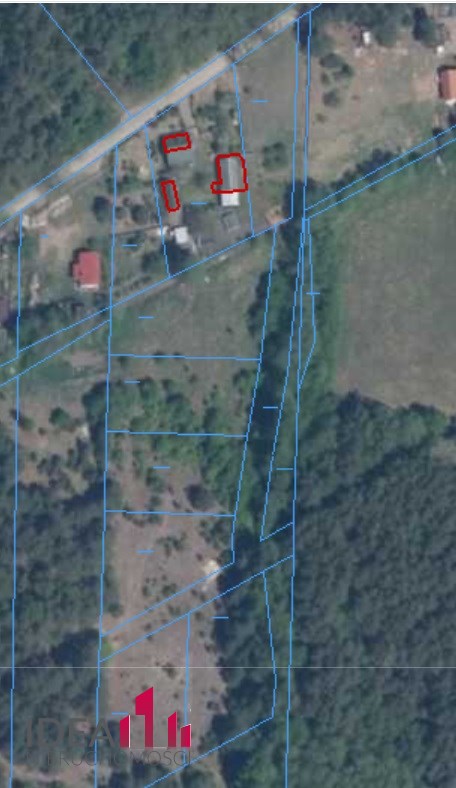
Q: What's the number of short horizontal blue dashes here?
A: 13